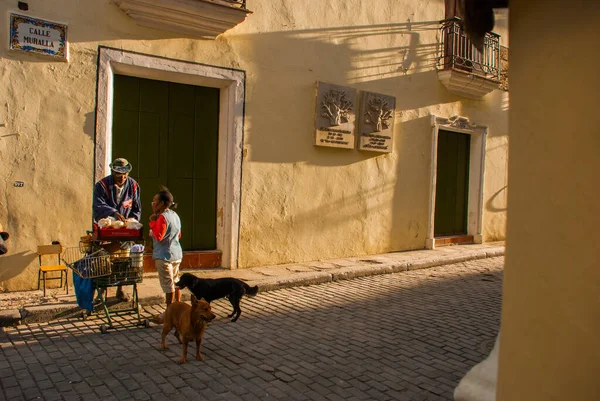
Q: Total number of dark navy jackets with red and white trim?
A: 1